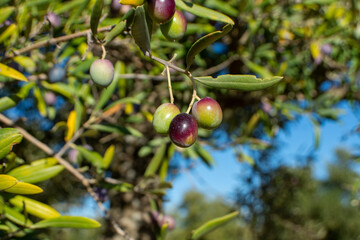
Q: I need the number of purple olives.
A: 2